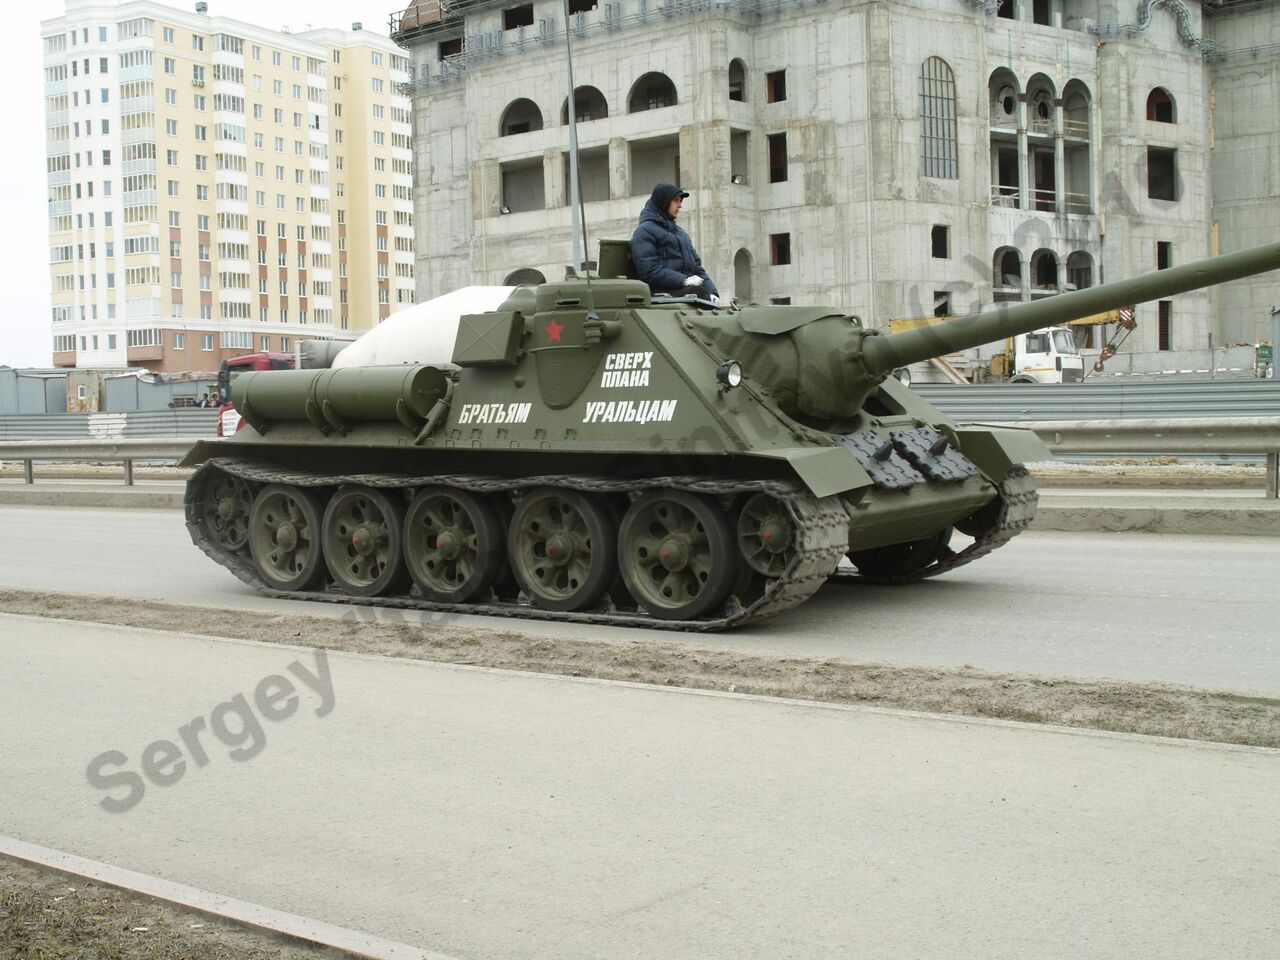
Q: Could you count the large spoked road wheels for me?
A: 5